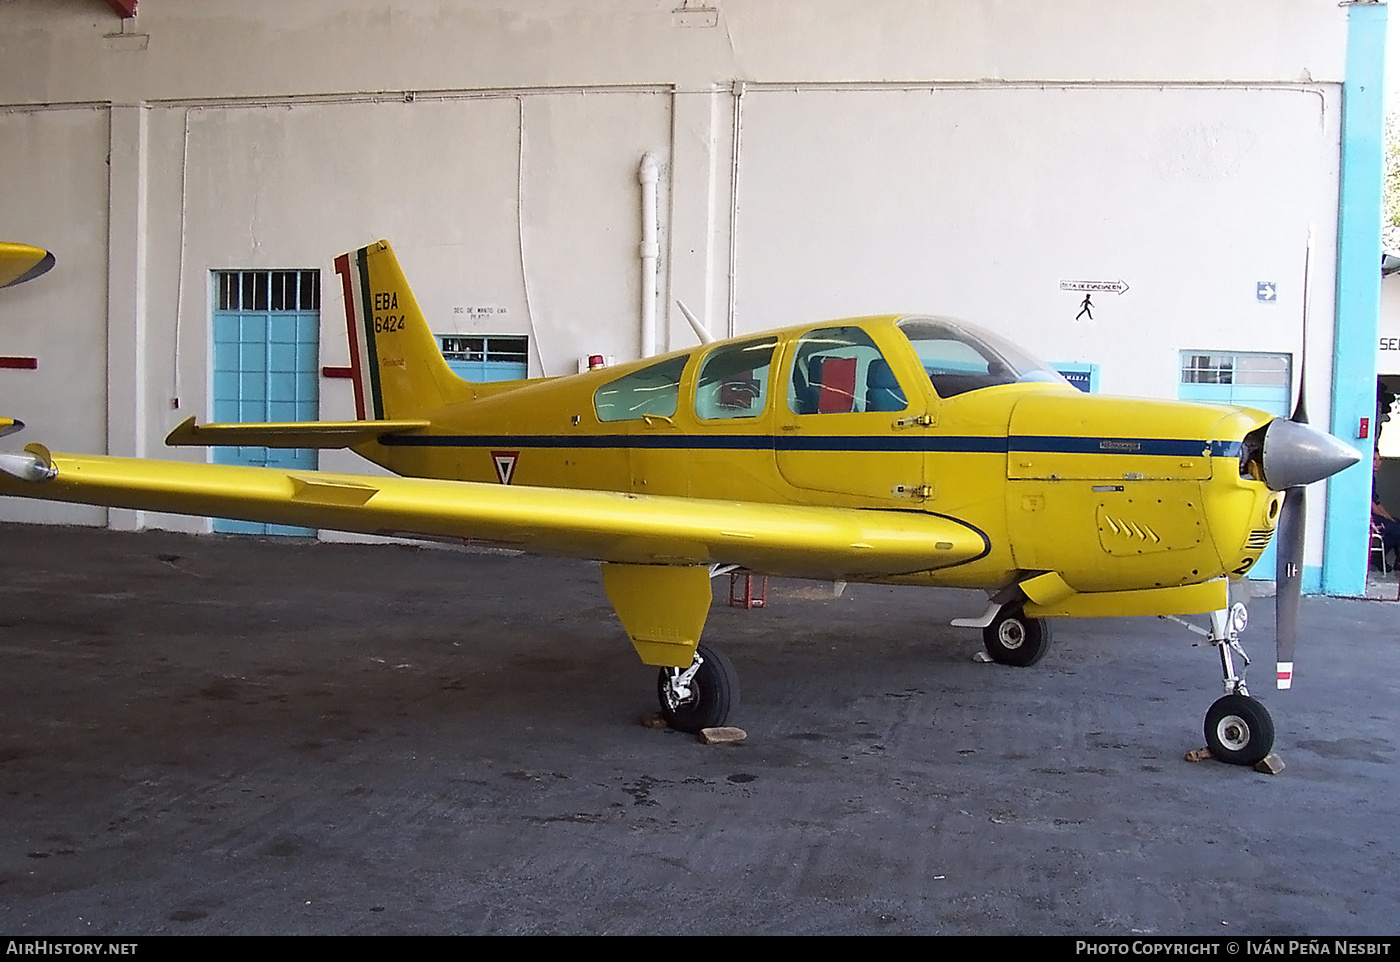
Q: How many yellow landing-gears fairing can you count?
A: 2